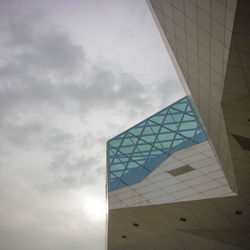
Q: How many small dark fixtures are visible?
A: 4